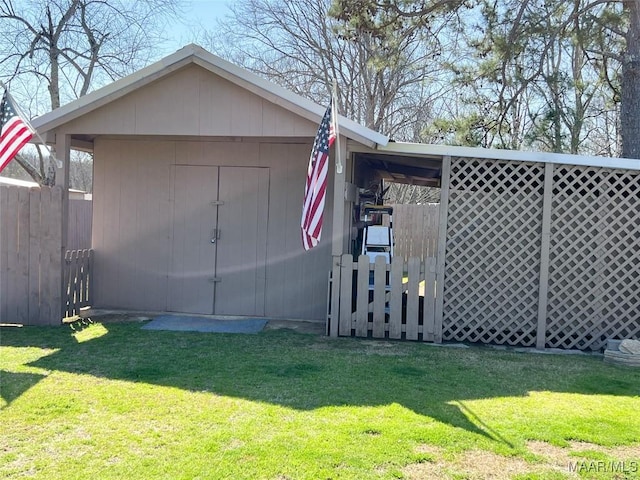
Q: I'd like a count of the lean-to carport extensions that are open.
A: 1